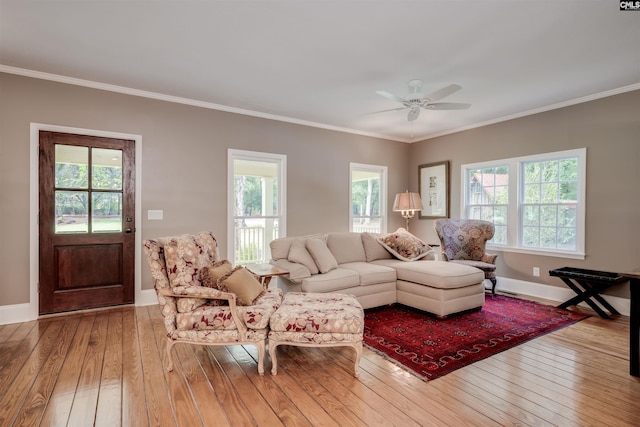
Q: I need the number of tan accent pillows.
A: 2